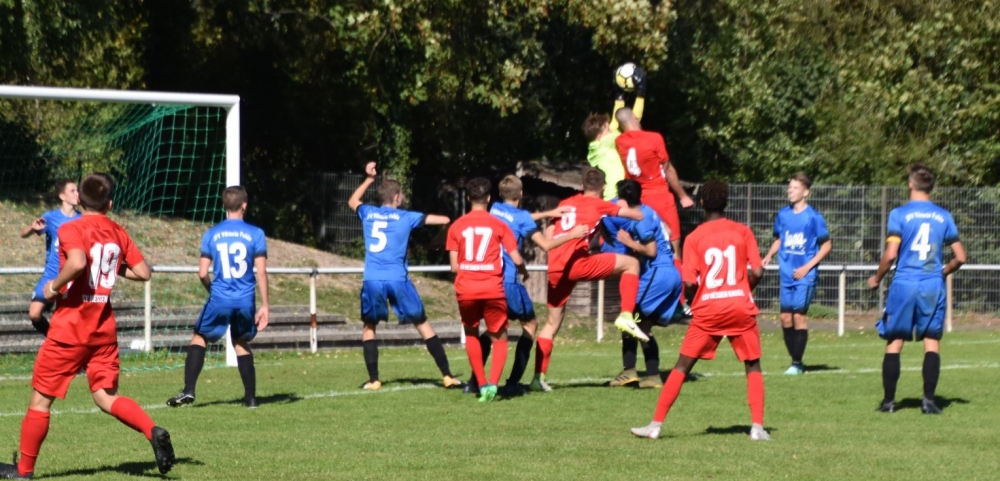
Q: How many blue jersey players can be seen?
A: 7